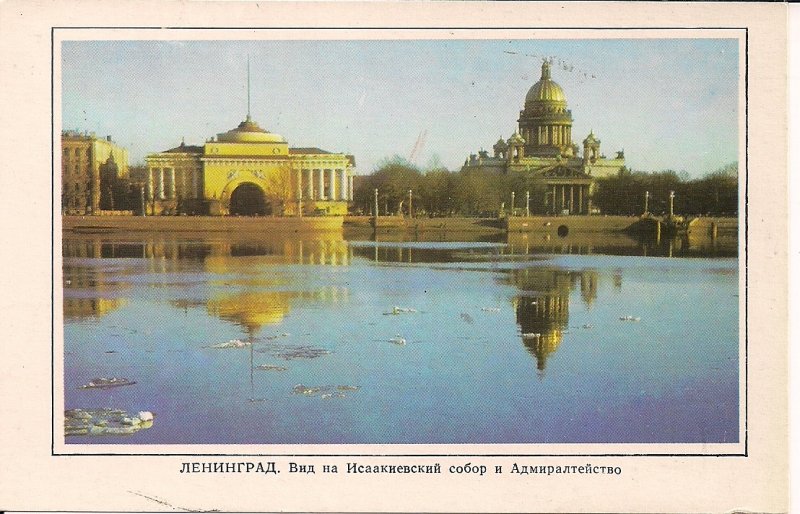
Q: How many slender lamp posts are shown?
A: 6